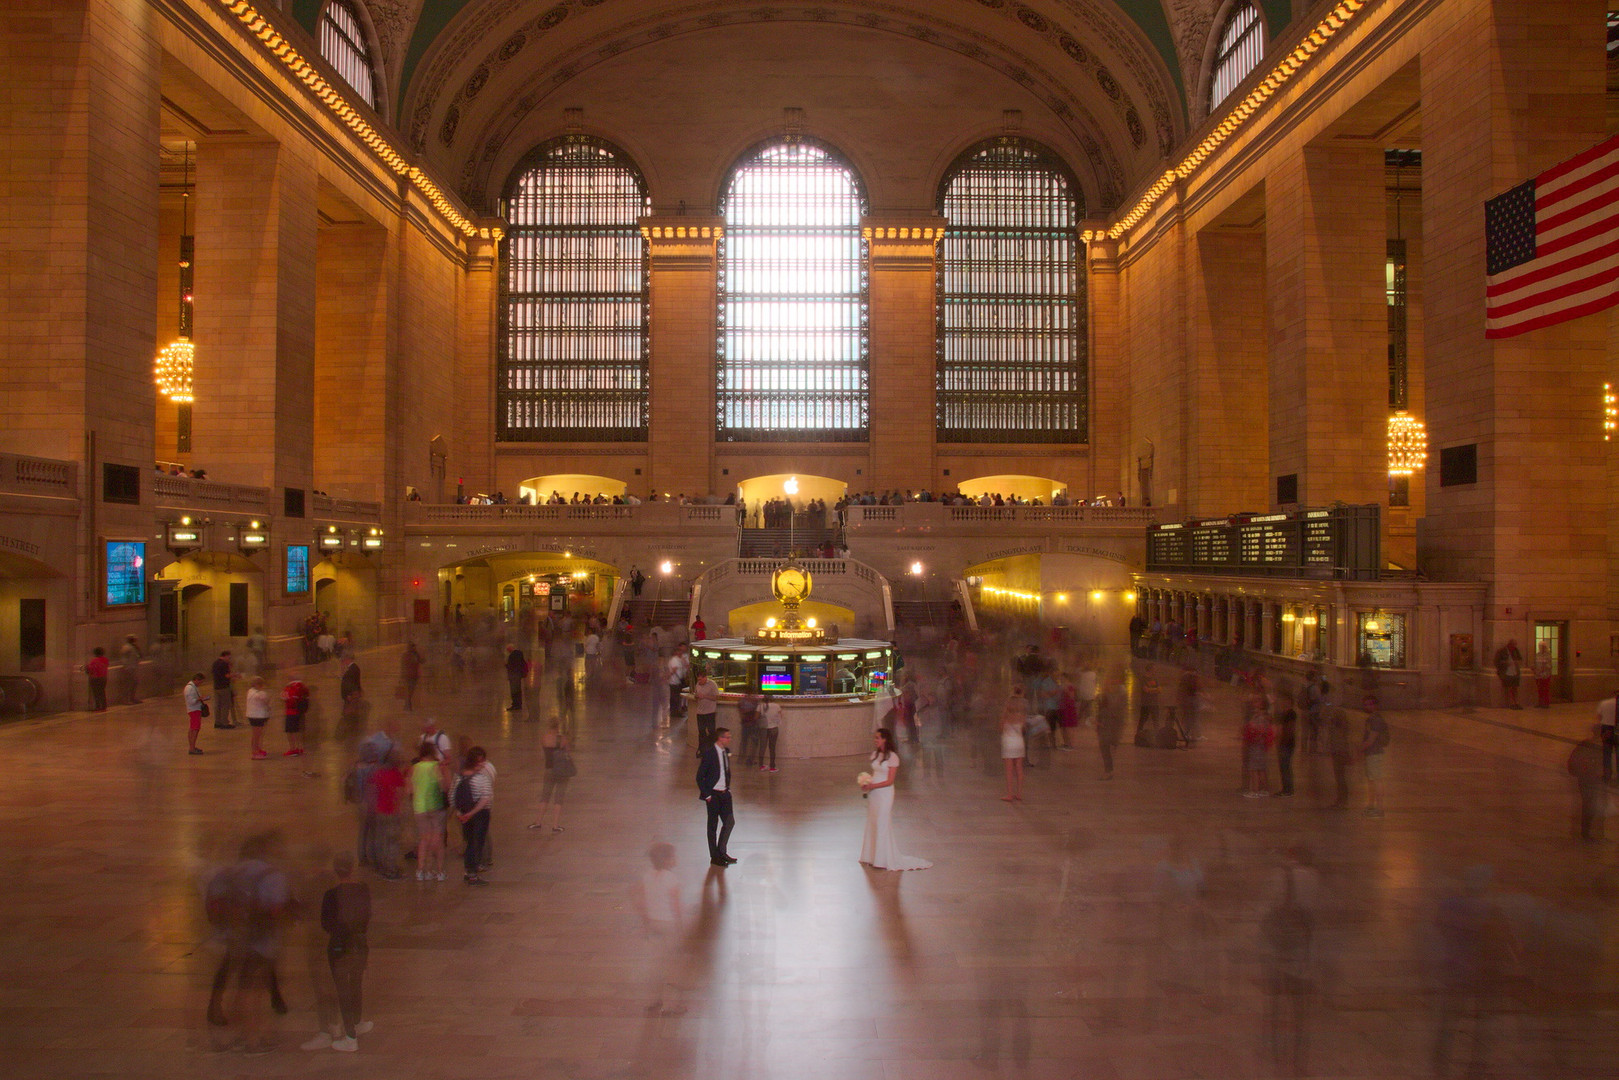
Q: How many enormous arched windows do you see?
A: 3